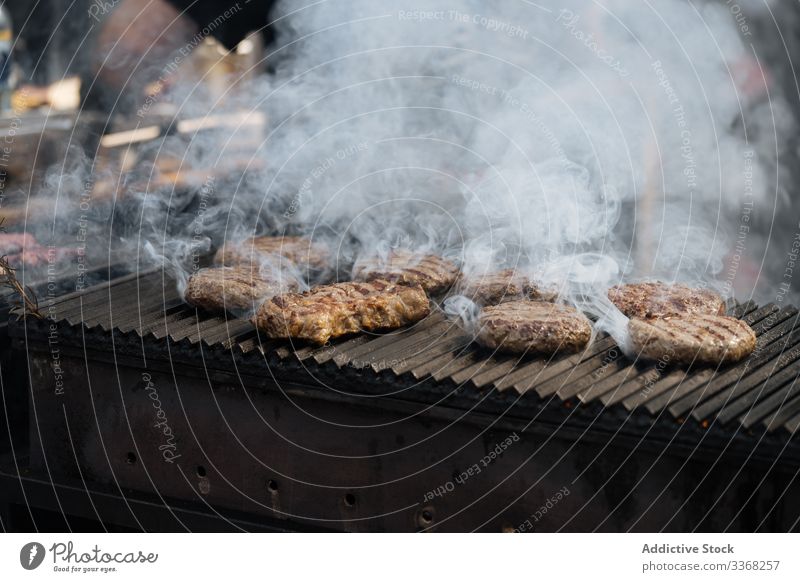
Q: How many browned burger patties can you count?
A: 8